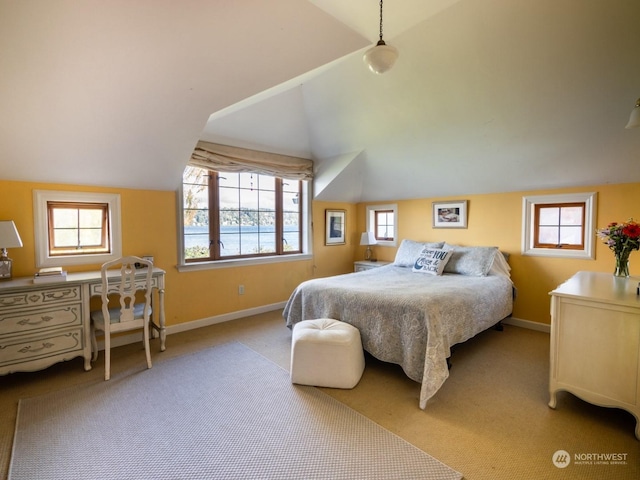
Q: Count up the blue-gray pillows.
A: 2